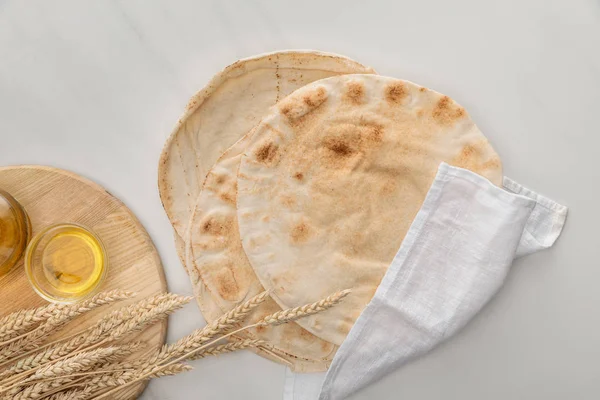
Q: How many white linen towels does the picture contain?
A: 1